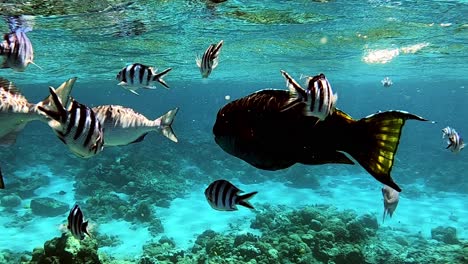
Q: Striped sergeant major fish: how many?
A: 8